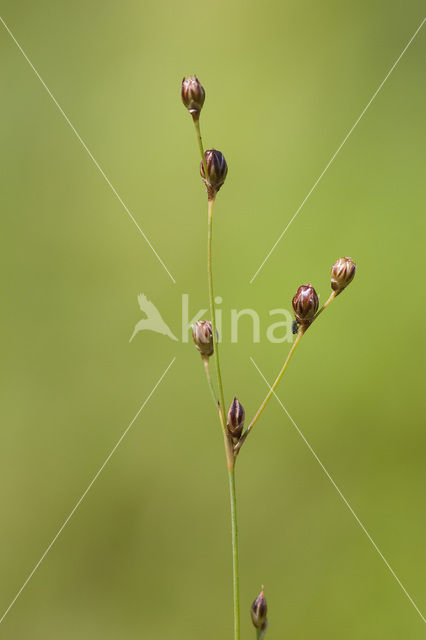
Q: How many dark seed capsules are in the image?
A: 7